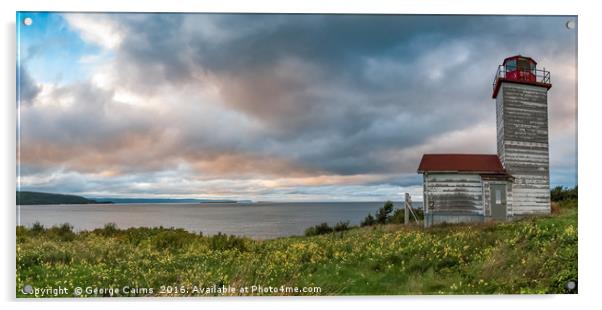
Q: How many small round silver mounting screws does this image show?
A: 4